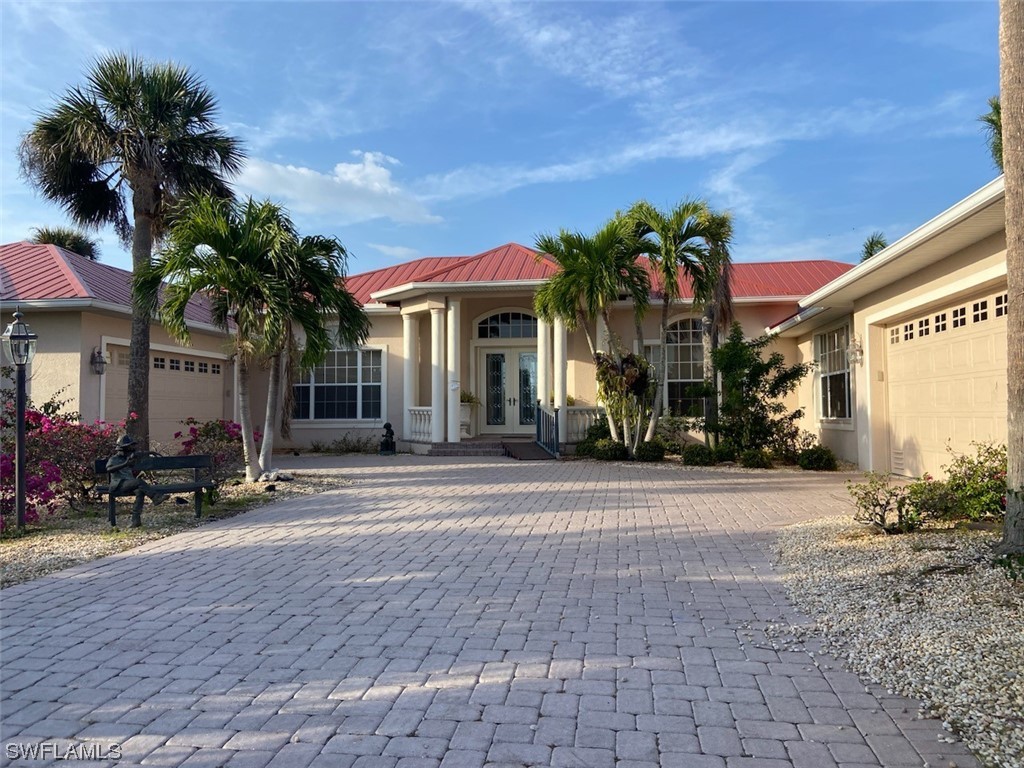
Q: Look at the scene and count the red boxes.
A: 0